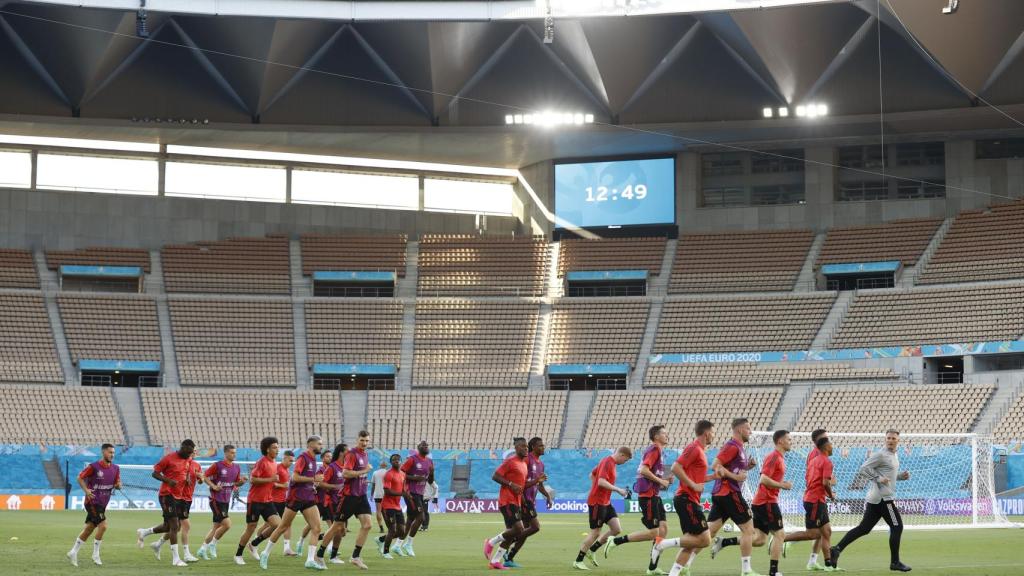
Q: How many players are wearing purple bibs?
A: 10